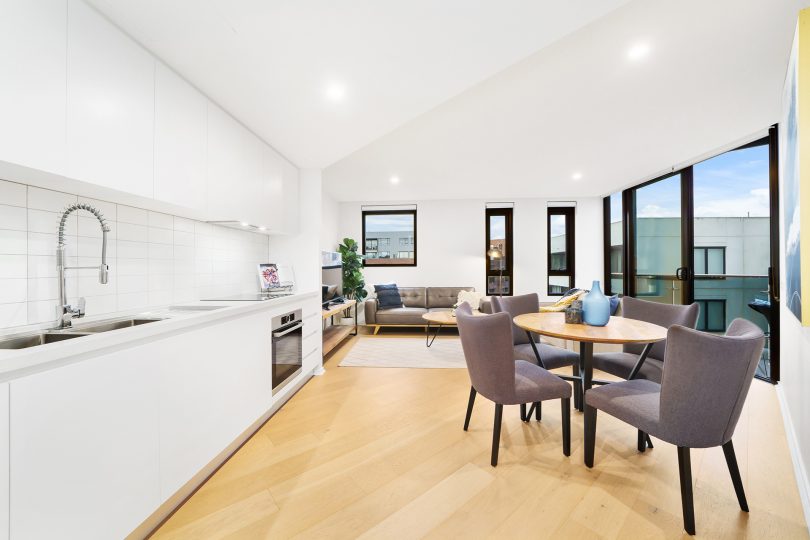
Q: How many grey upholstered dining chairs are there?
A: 4